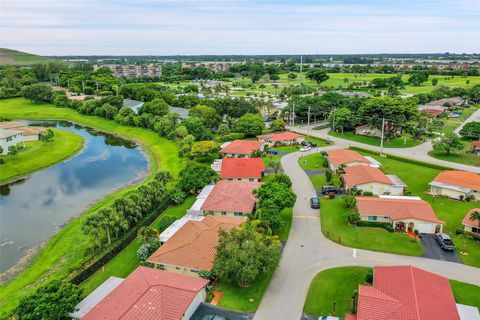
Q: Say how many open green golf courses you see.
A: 1